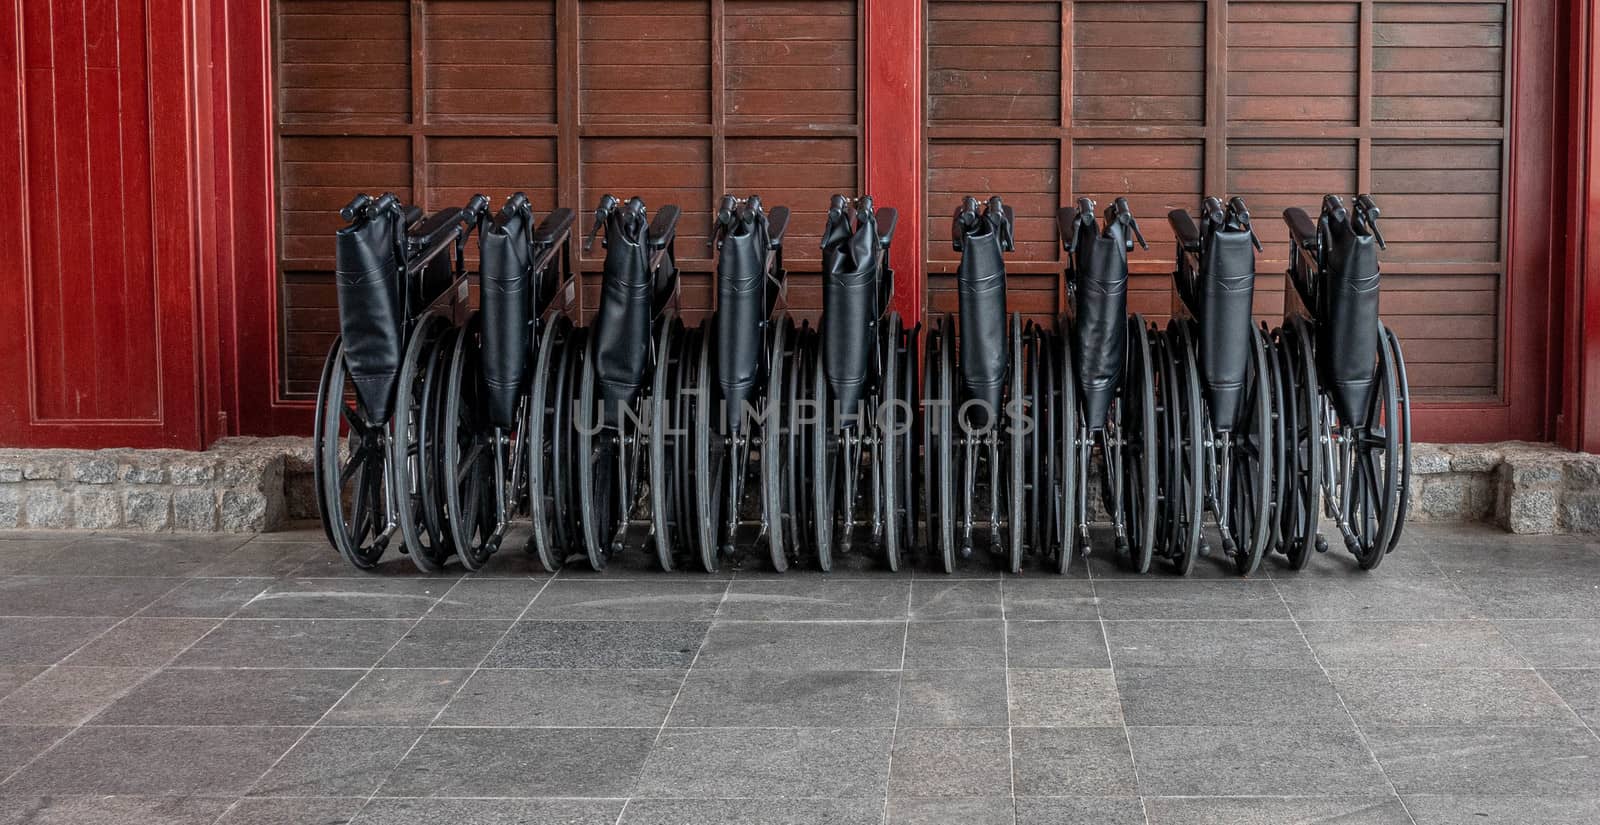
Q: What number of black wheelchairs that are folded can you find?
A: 9